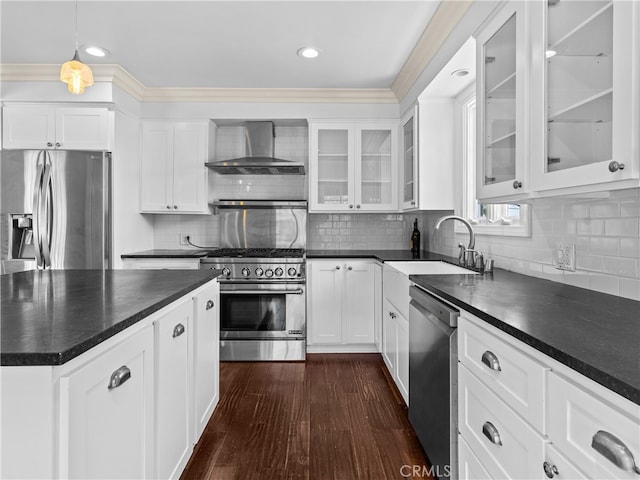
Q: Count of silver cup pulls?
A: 6